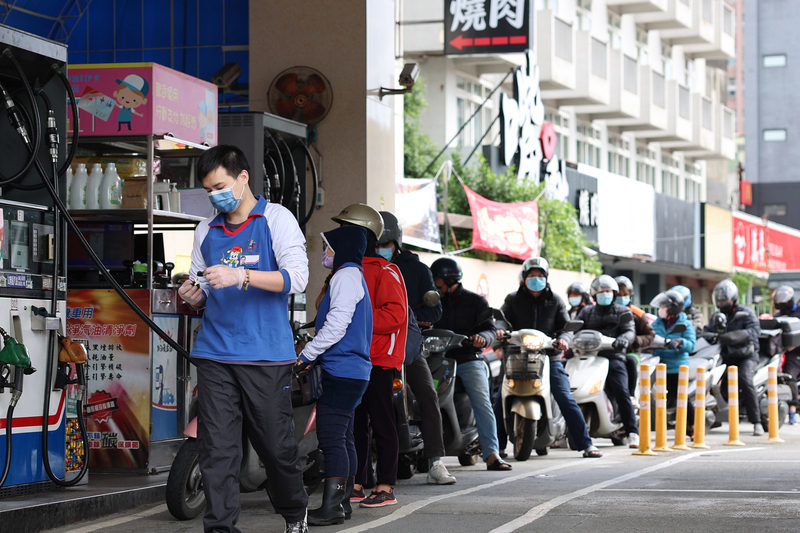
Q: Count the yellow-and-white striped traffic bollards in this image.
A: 6